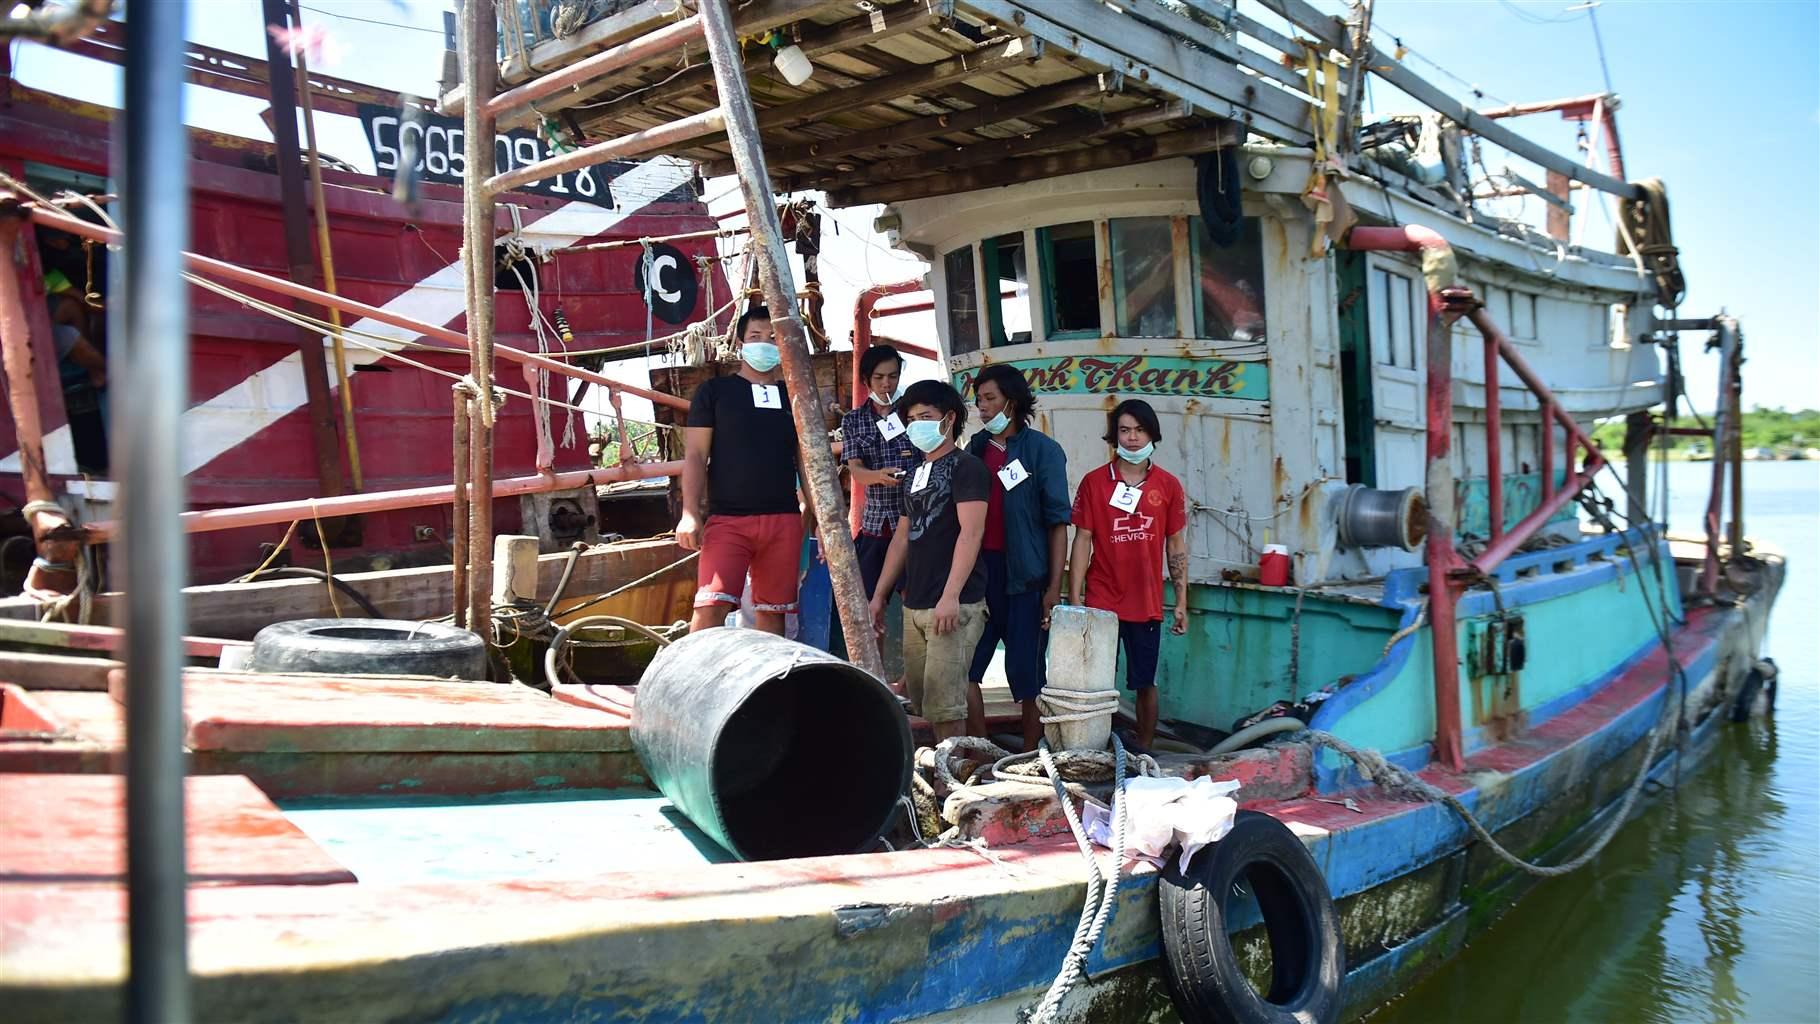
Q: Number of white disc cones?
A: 0